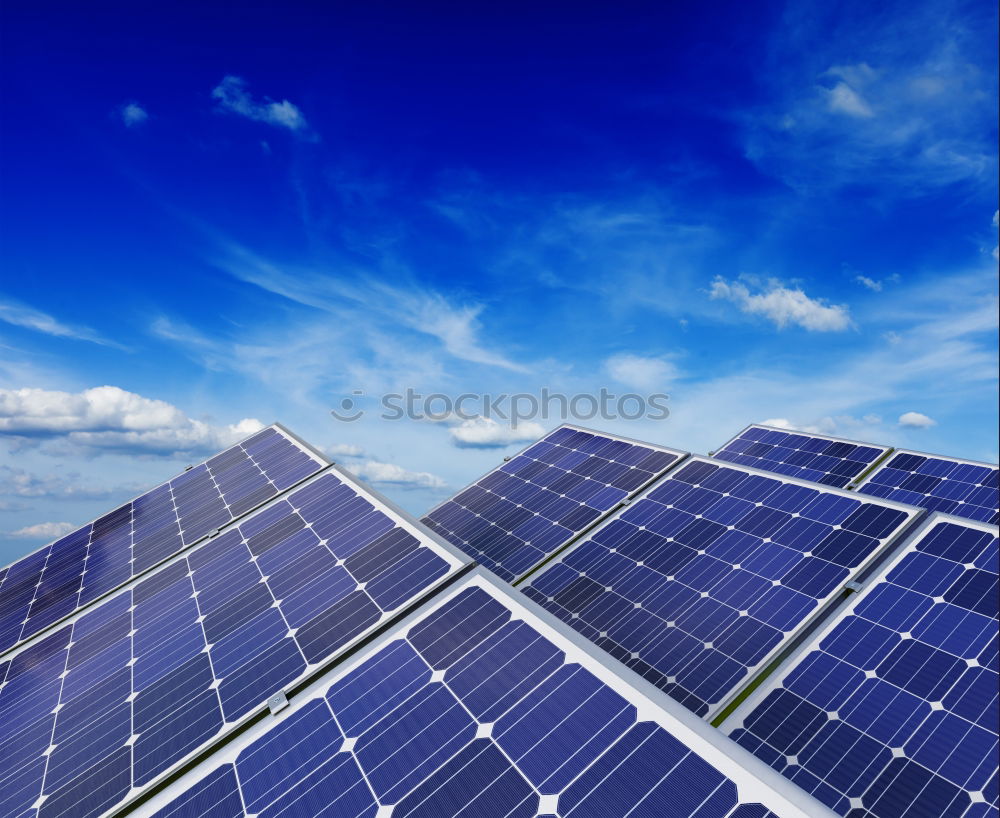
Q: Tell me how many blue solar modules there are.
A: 8